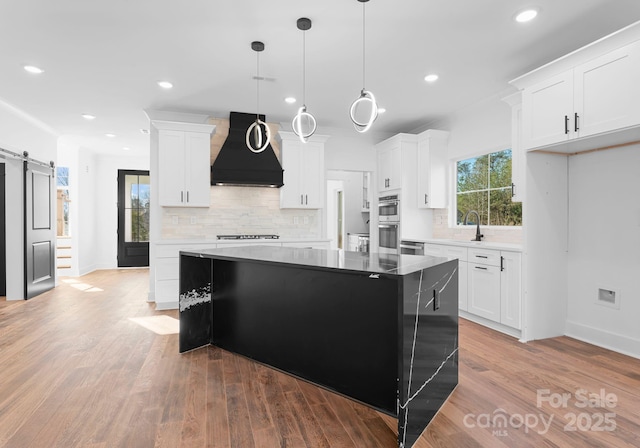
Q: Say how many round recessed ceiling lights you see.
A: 9